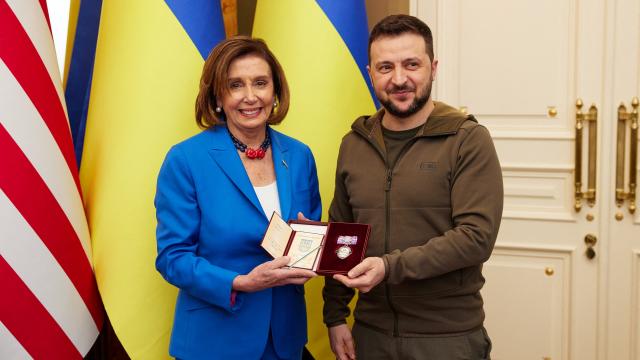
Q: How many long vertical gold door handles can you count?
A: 2